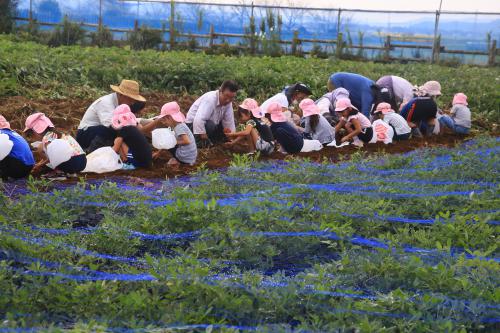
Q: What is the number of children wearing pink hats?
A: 10